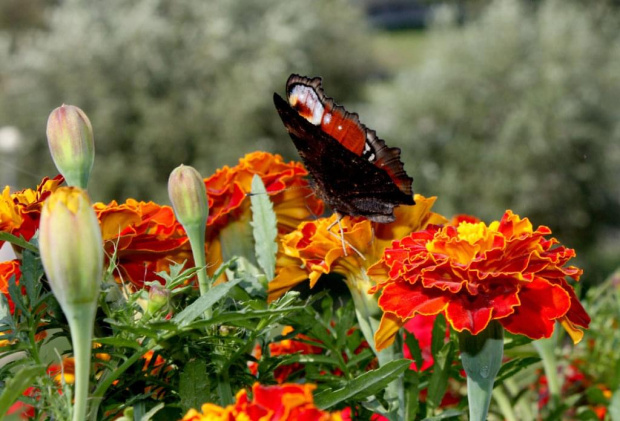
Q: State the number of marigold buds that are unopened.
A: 3